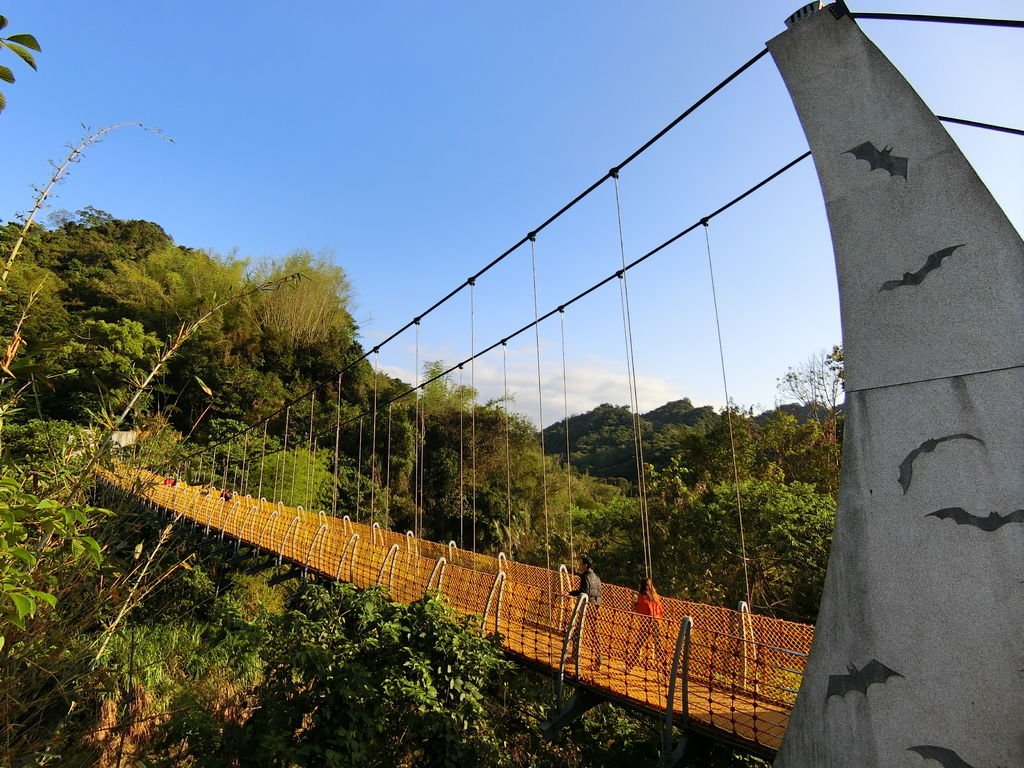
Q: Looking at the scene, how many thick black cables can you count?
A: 2